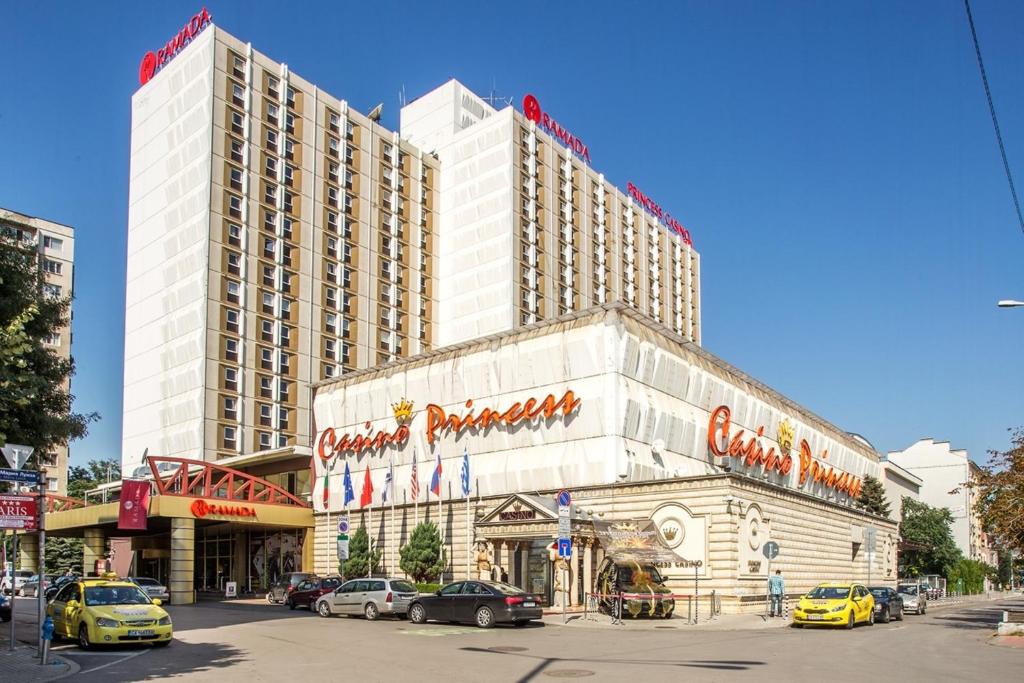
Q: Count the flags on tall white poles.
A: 7